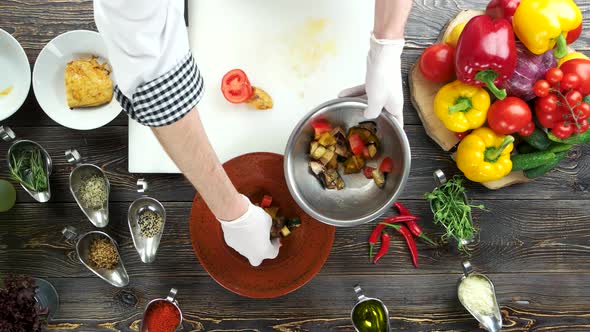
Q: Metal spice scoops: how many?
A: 8